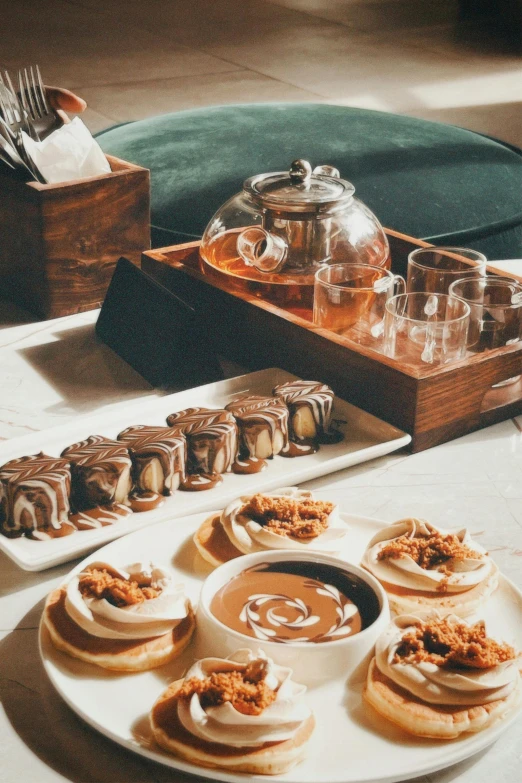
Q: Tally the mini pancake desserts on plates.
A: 5